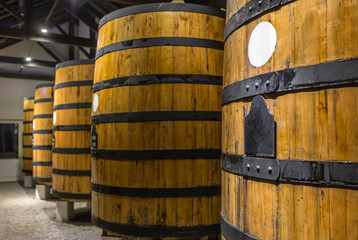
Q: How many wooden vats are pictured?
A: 5